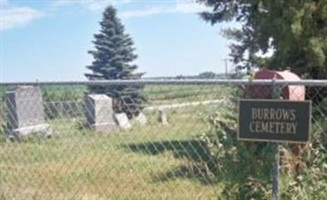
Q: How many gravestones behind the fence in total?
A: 5